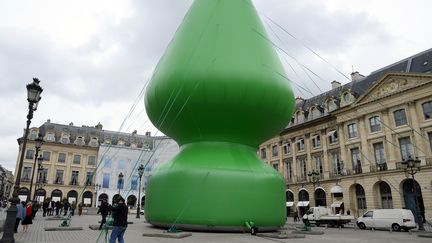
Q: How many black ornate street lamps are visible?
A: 7